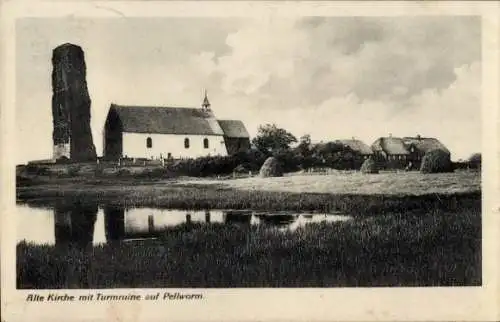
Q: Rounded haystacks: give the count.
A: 3